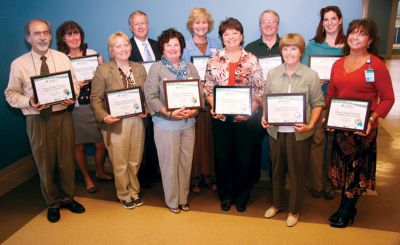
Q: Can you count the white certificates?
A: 11